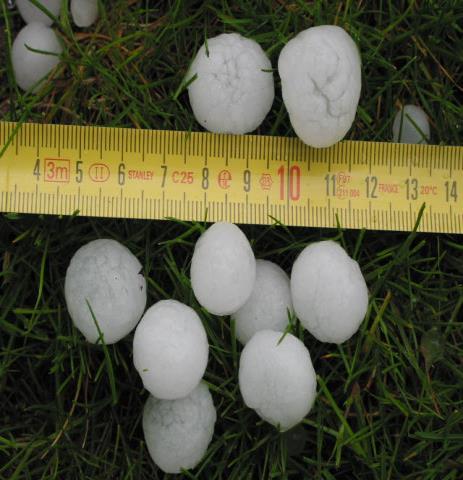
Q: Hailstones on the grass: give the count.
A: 13